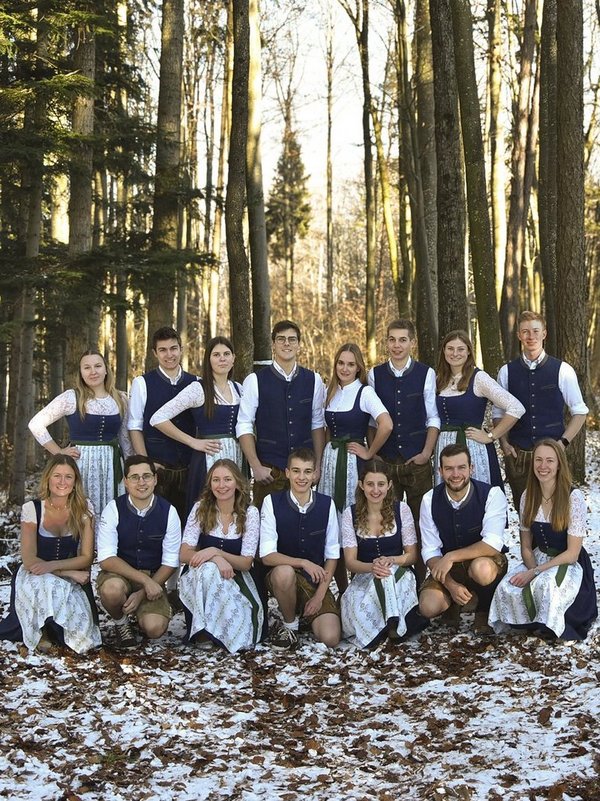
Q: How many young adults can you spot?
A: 15